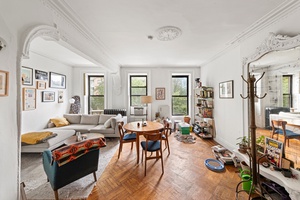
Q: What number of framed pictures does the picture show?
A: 10